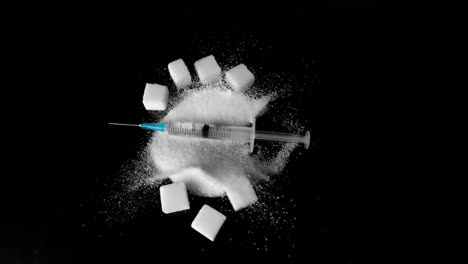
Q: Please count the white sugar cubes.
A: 7